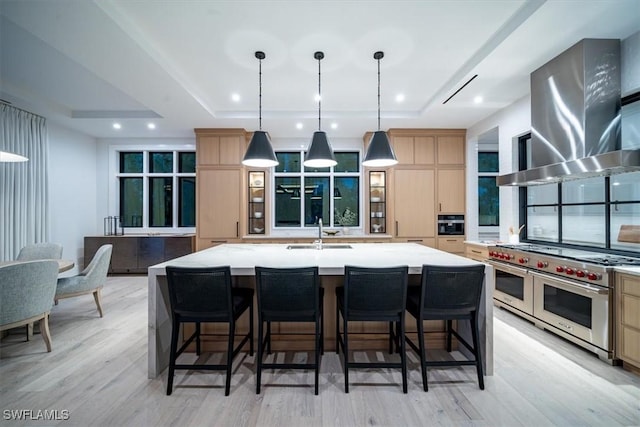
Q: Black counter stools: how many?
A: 4